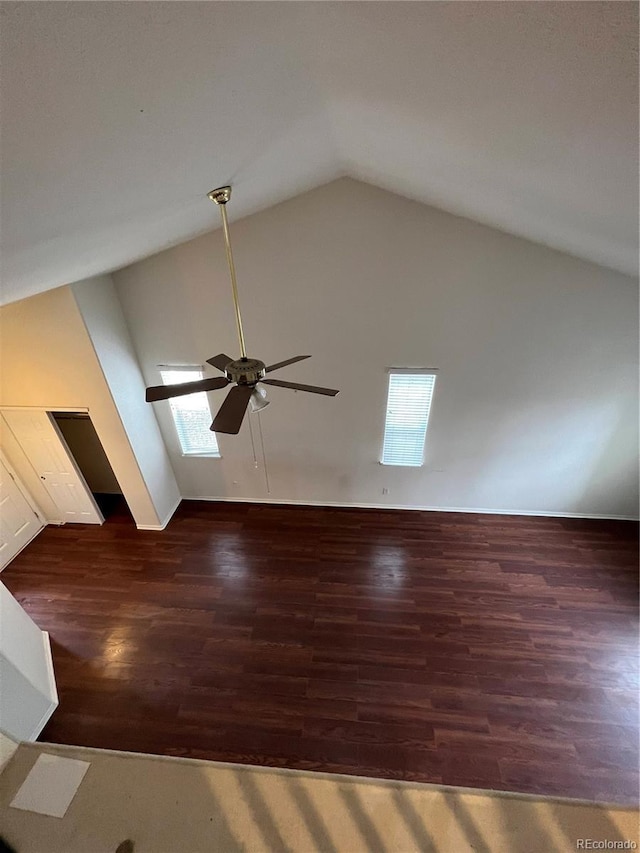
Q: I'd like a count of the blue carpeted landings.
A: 0